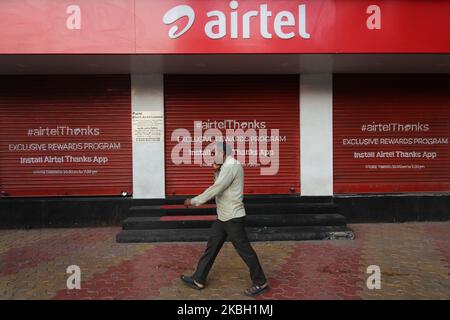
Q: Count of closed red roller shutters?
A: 3